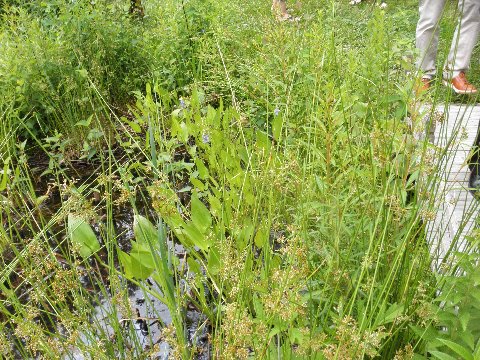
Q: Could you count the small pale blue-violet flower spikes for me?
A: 3